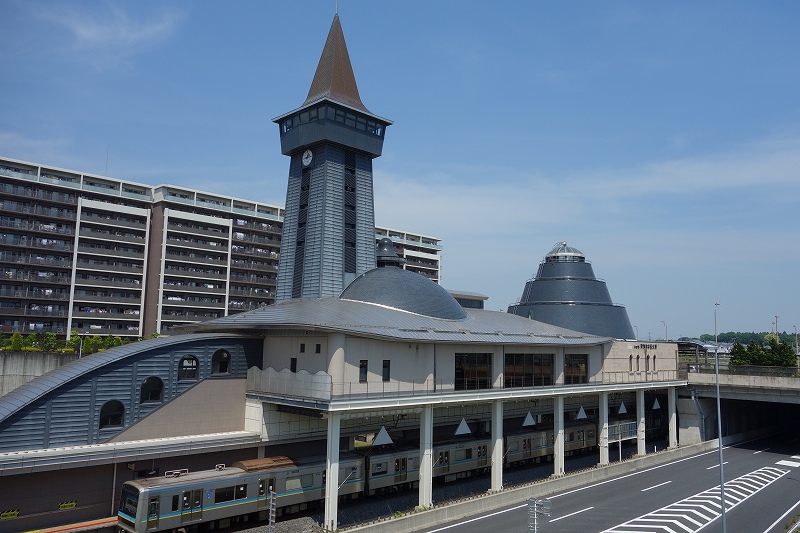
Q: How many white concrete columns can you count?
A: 7